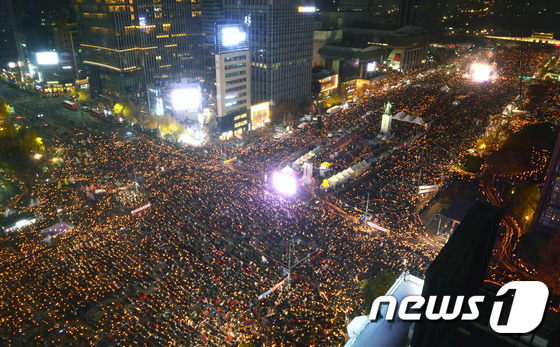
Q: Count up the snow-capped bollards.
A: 0